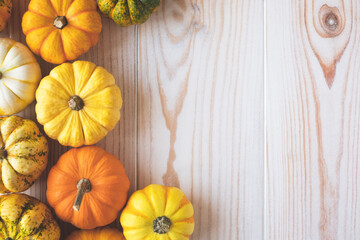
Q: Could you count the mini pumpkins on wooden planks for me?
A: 10